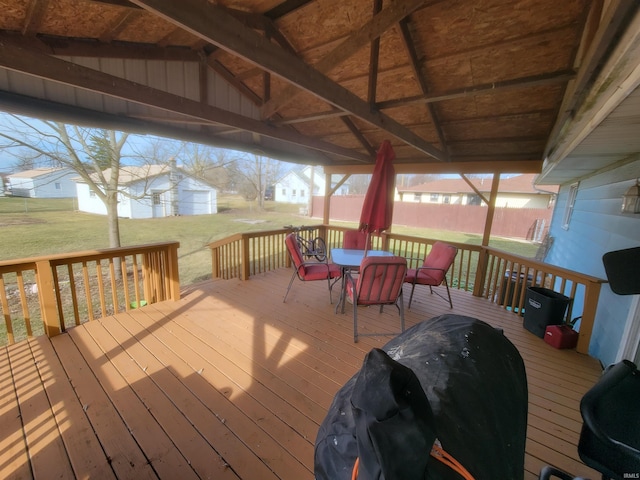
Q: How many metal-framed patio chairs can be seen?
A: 4